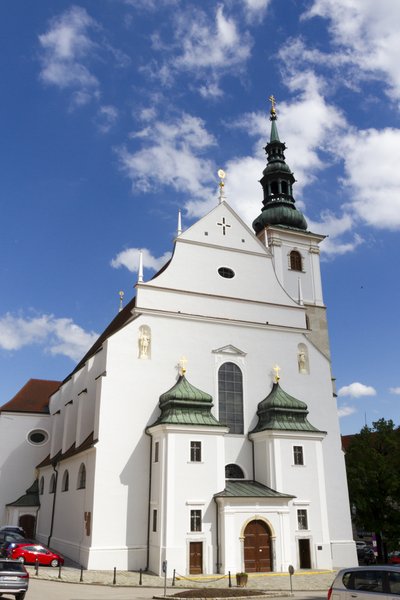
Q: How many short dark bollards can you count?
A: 7